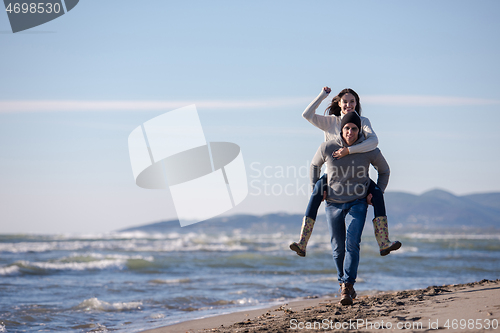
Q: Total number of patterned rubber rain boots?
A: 2